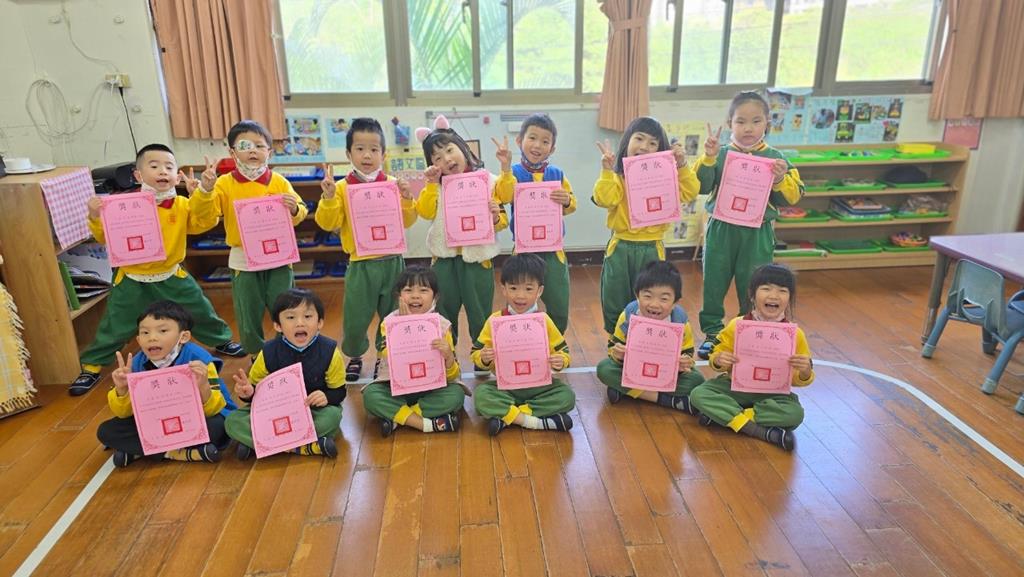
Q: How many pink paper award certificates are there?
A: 13